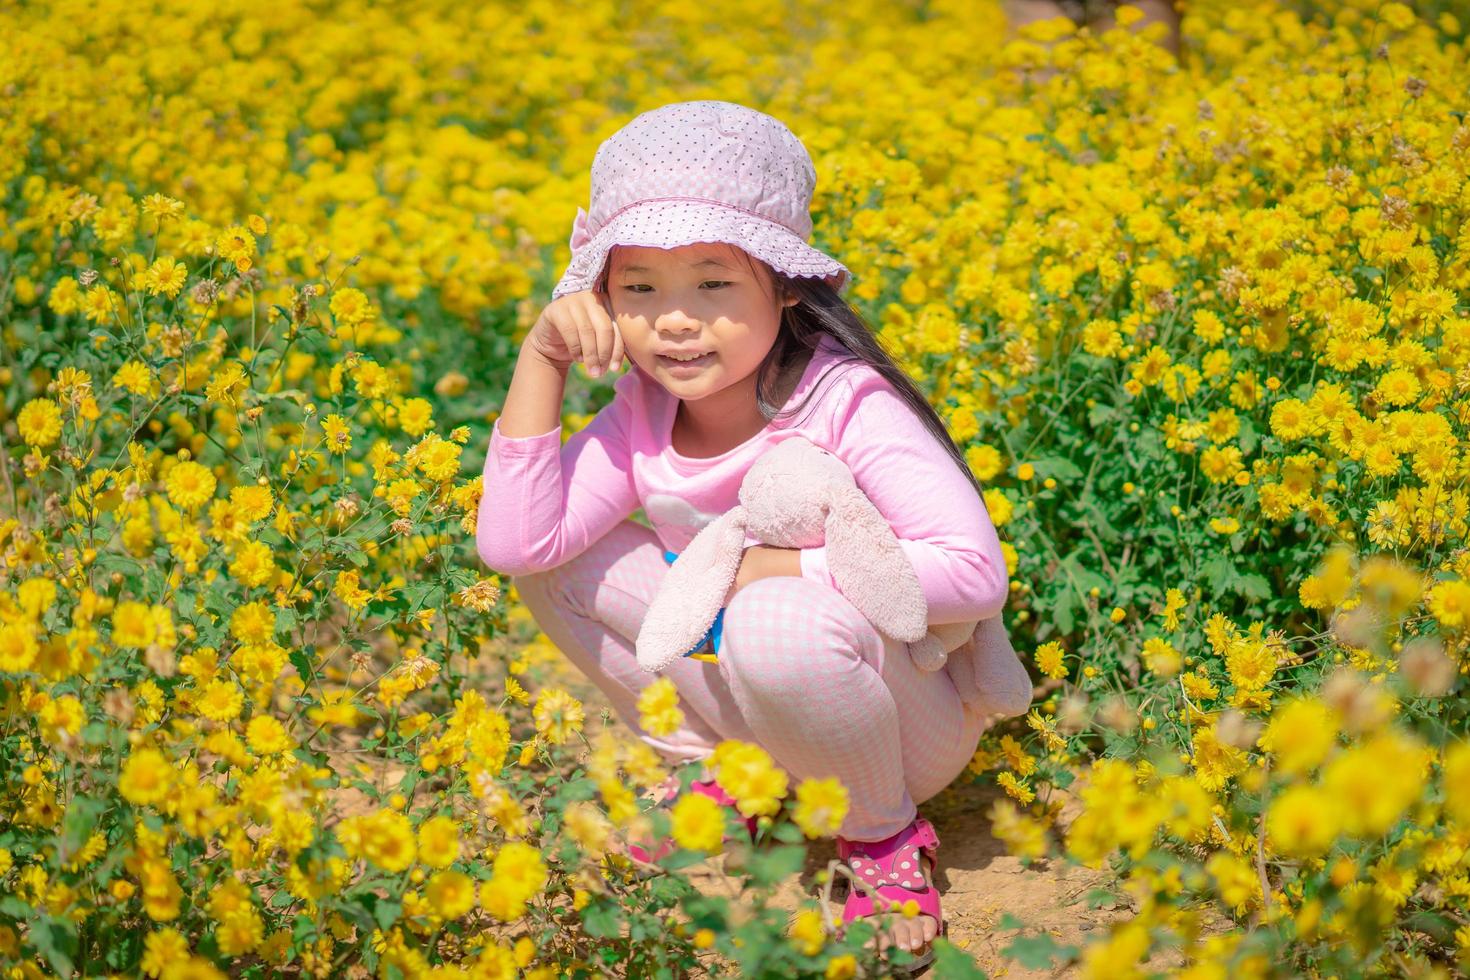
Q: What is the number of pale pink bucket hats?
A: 1